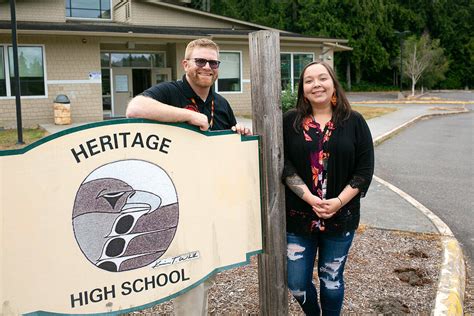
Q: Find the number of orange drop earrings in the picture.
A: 2